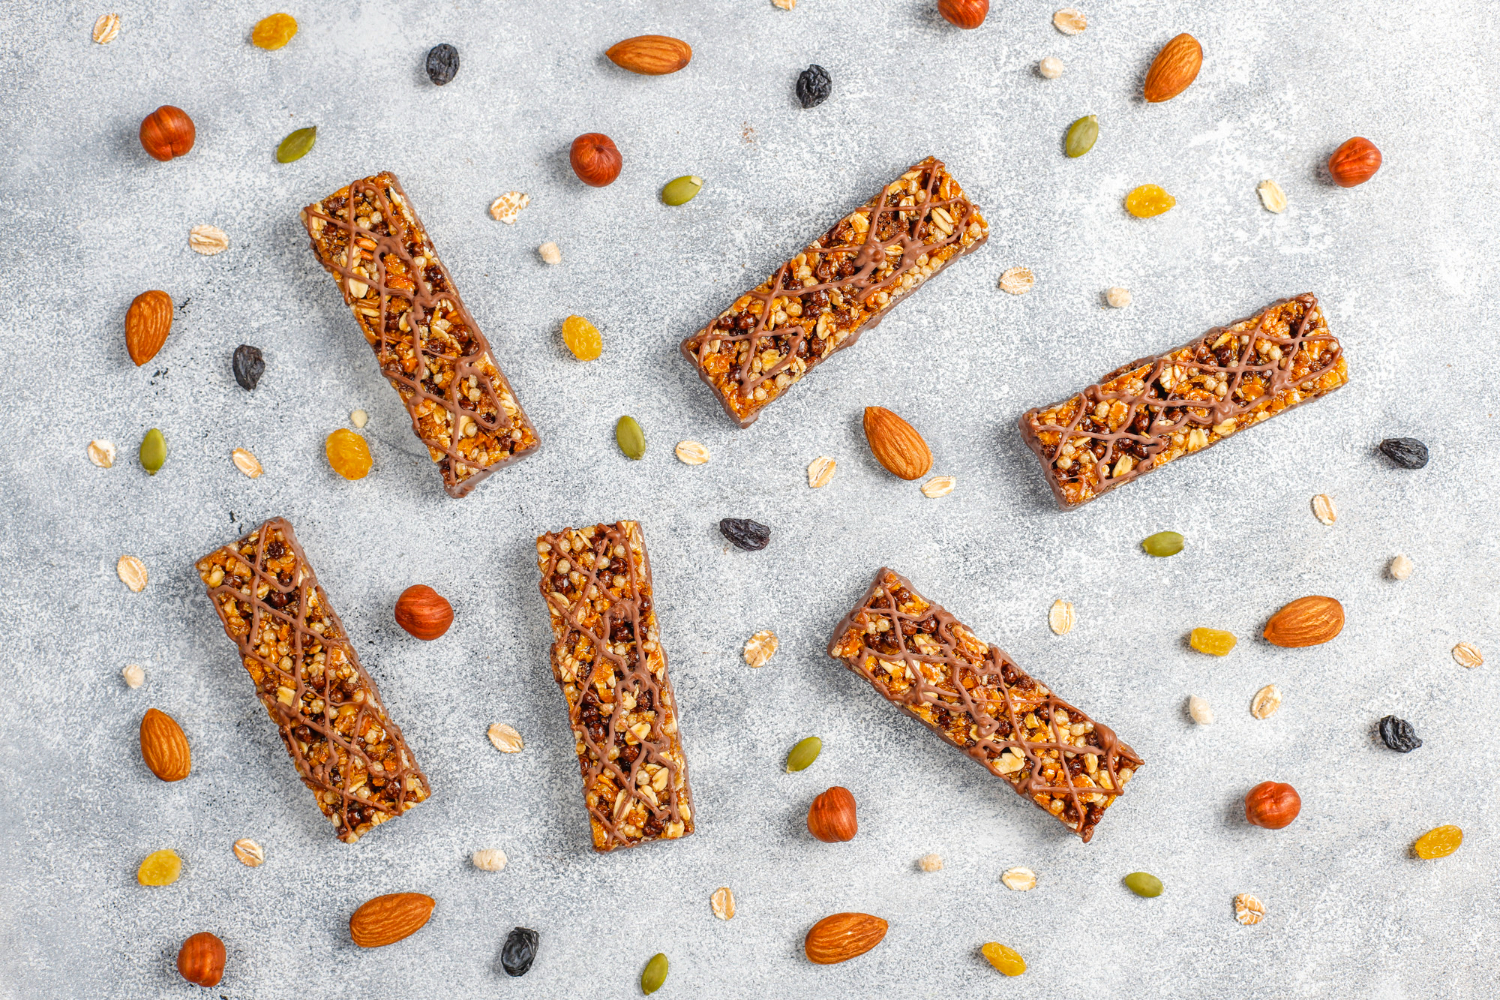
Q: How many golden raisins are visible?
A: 8